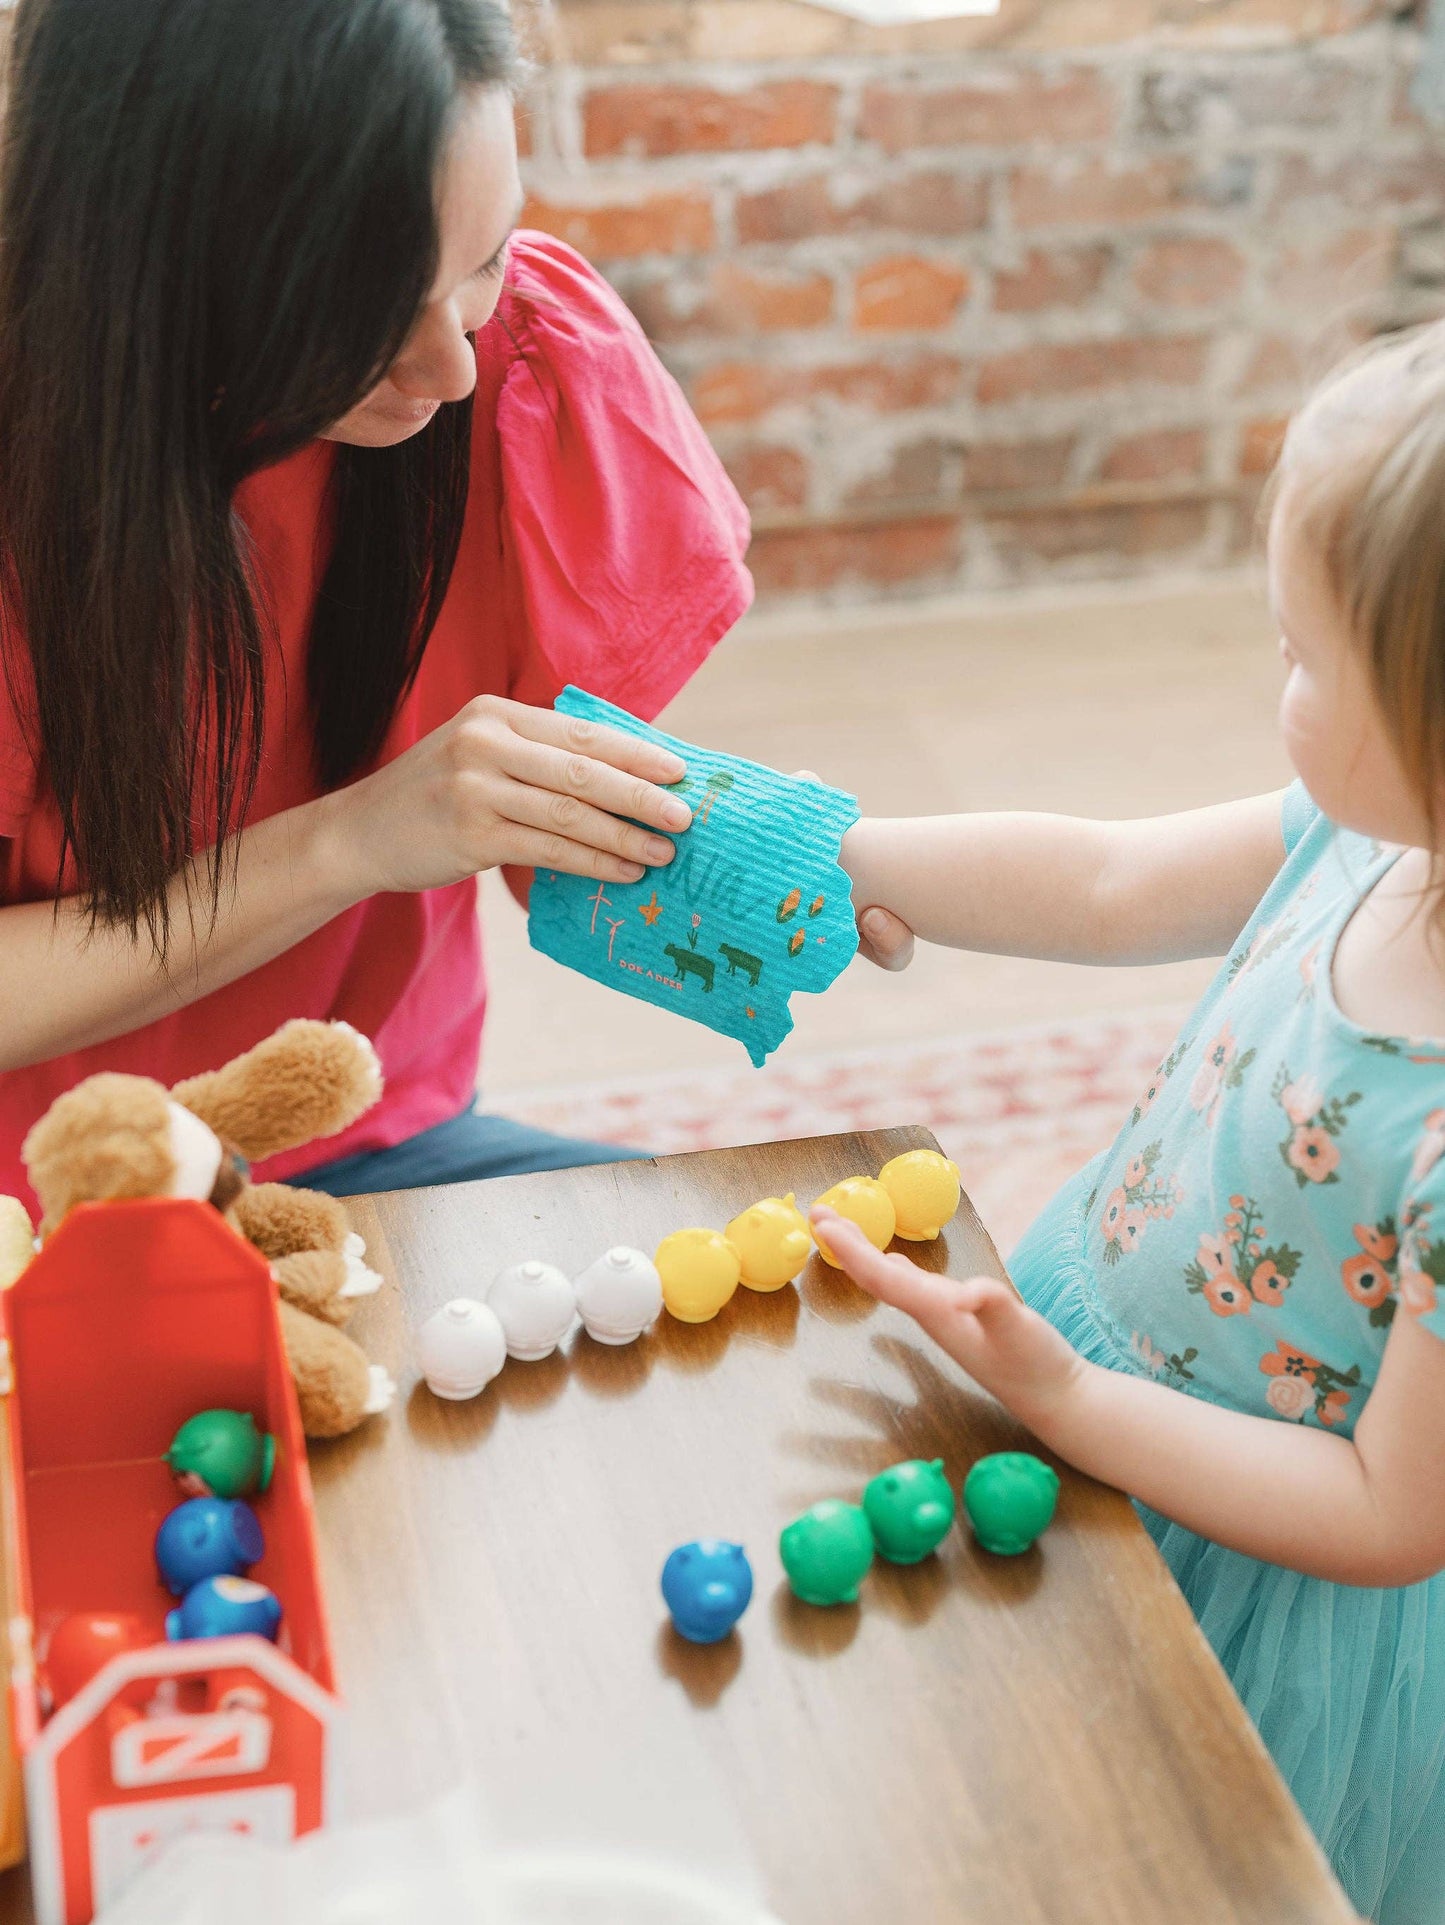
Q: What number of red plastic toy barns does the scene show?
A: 1